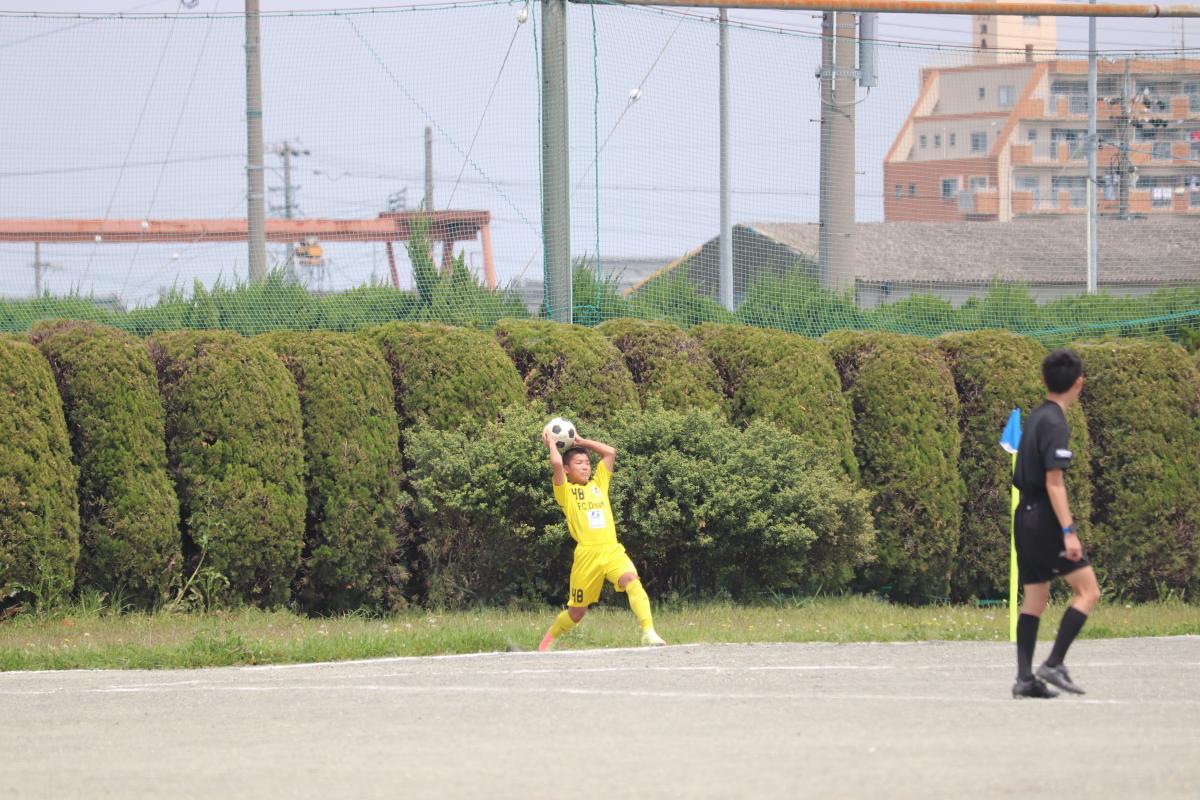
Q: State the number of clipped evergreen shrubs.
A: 11